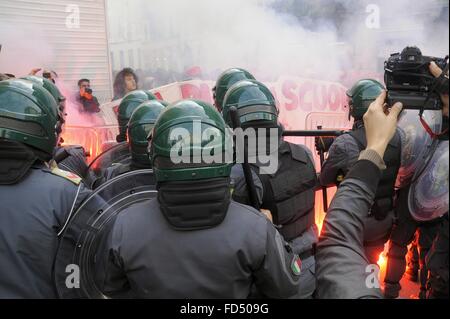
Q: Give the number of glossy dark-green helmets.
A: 8